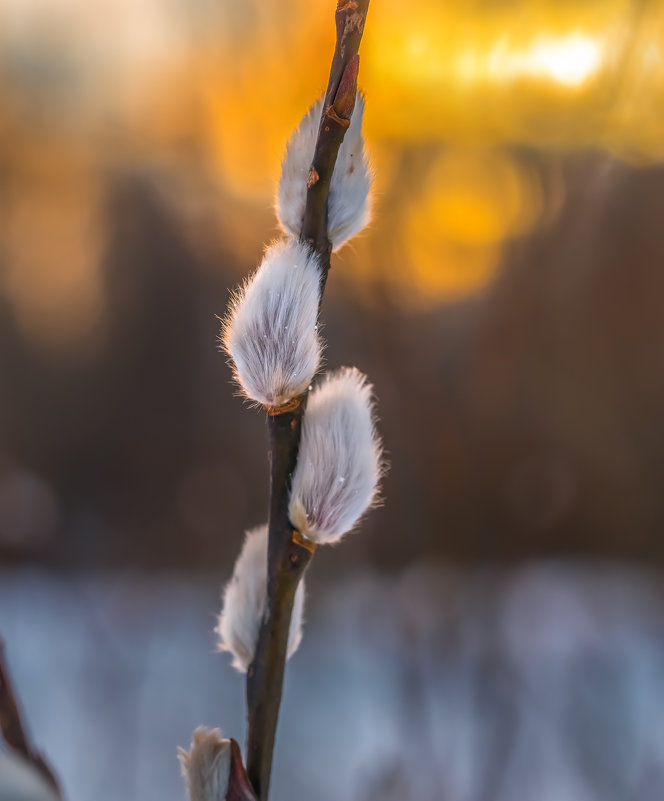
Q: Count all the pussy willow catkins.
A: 5